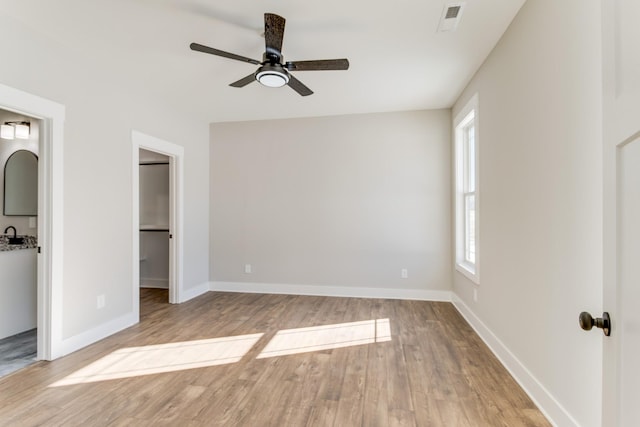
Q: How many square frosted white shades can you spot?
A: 2